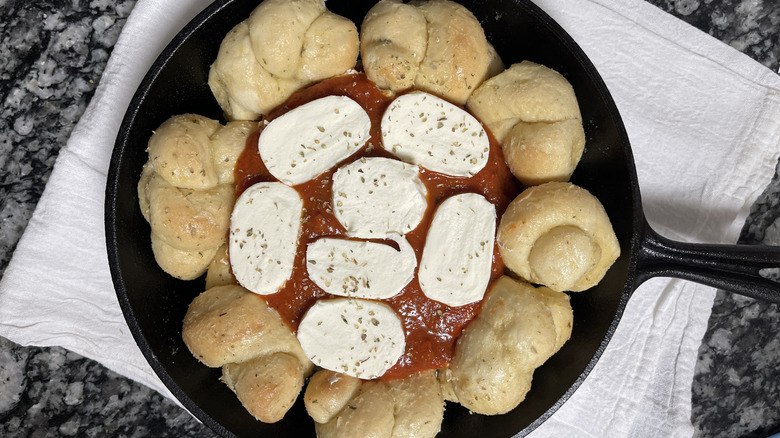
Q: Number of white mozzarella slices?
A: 7